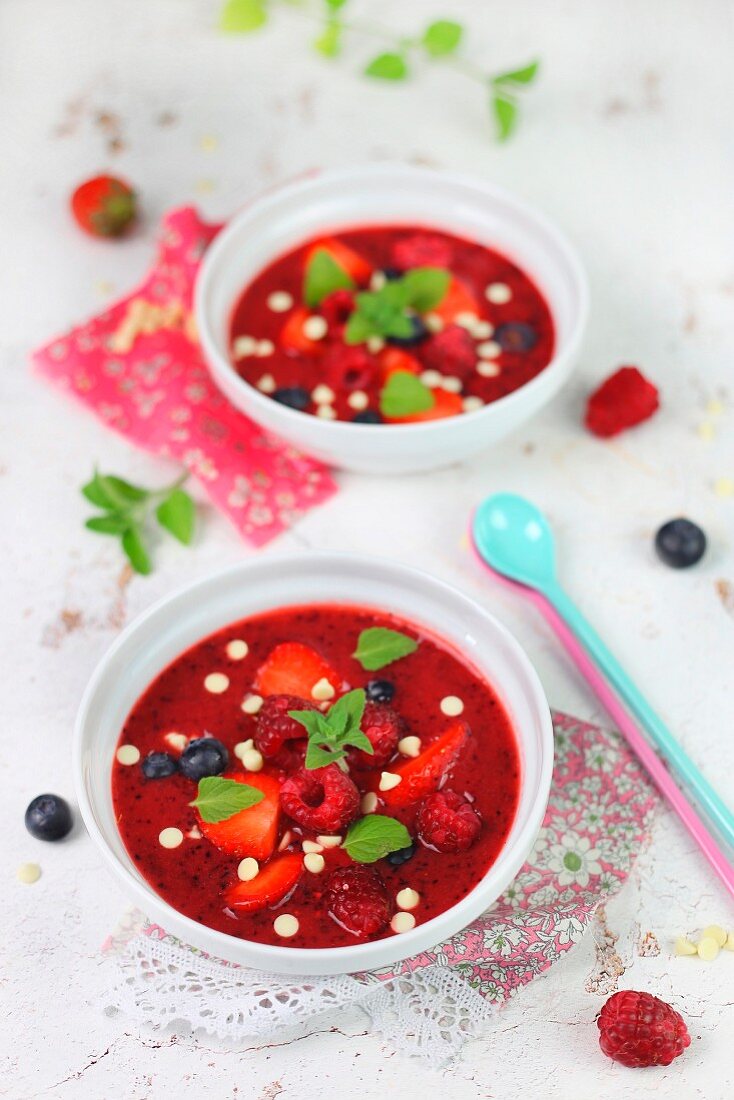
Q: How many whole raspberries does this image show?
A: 11